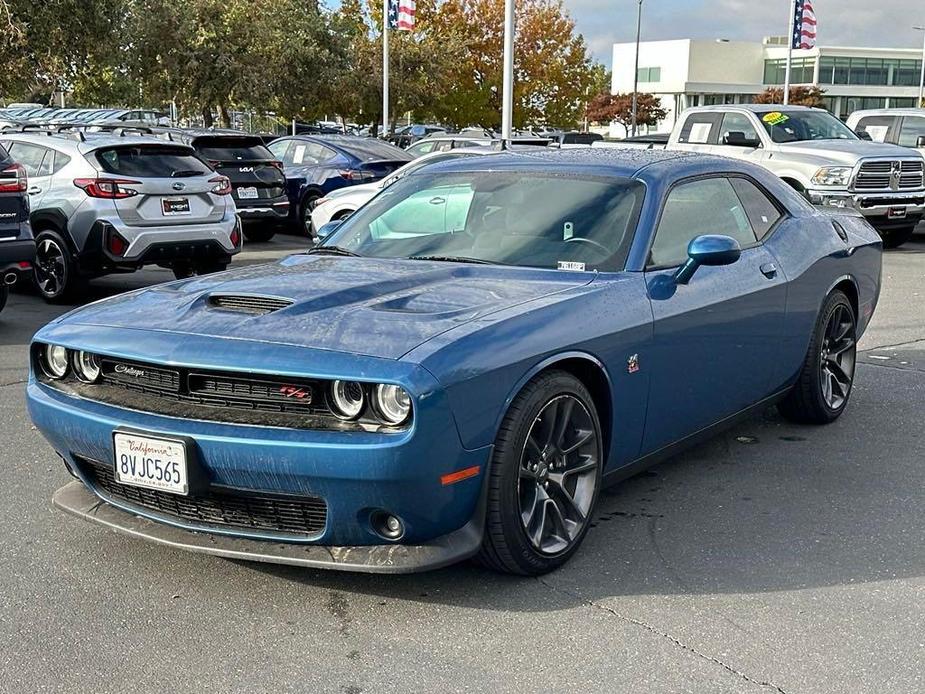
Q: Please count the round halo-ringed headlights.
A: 4